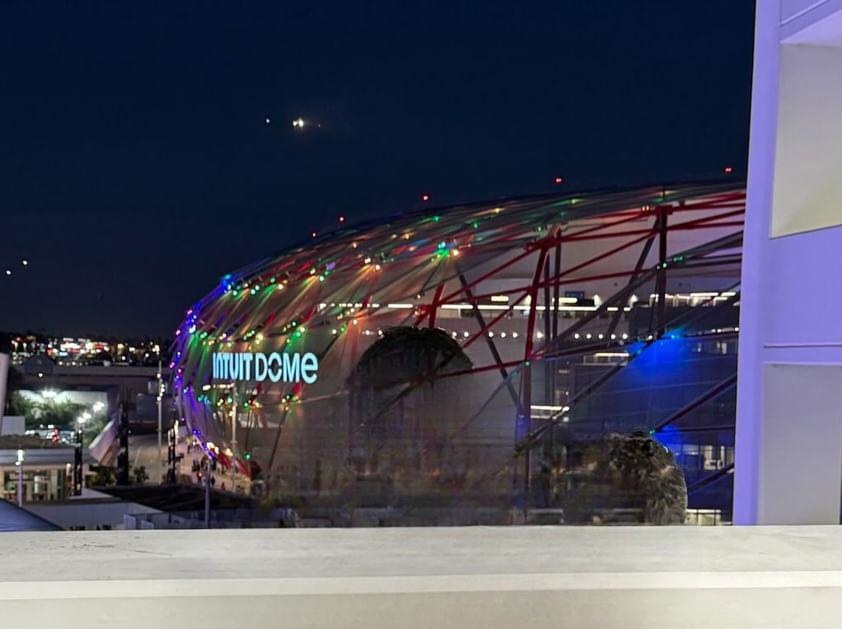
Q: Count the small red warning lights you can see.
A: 5